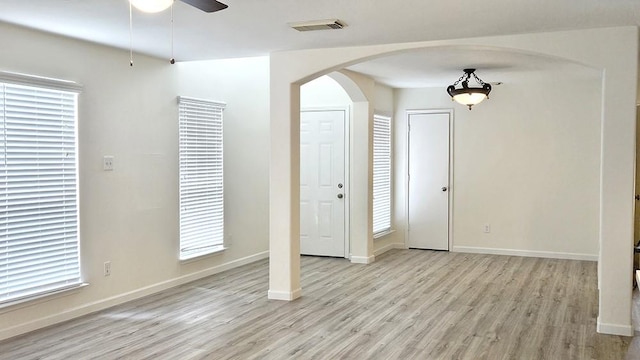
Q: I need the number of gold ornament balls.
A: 0